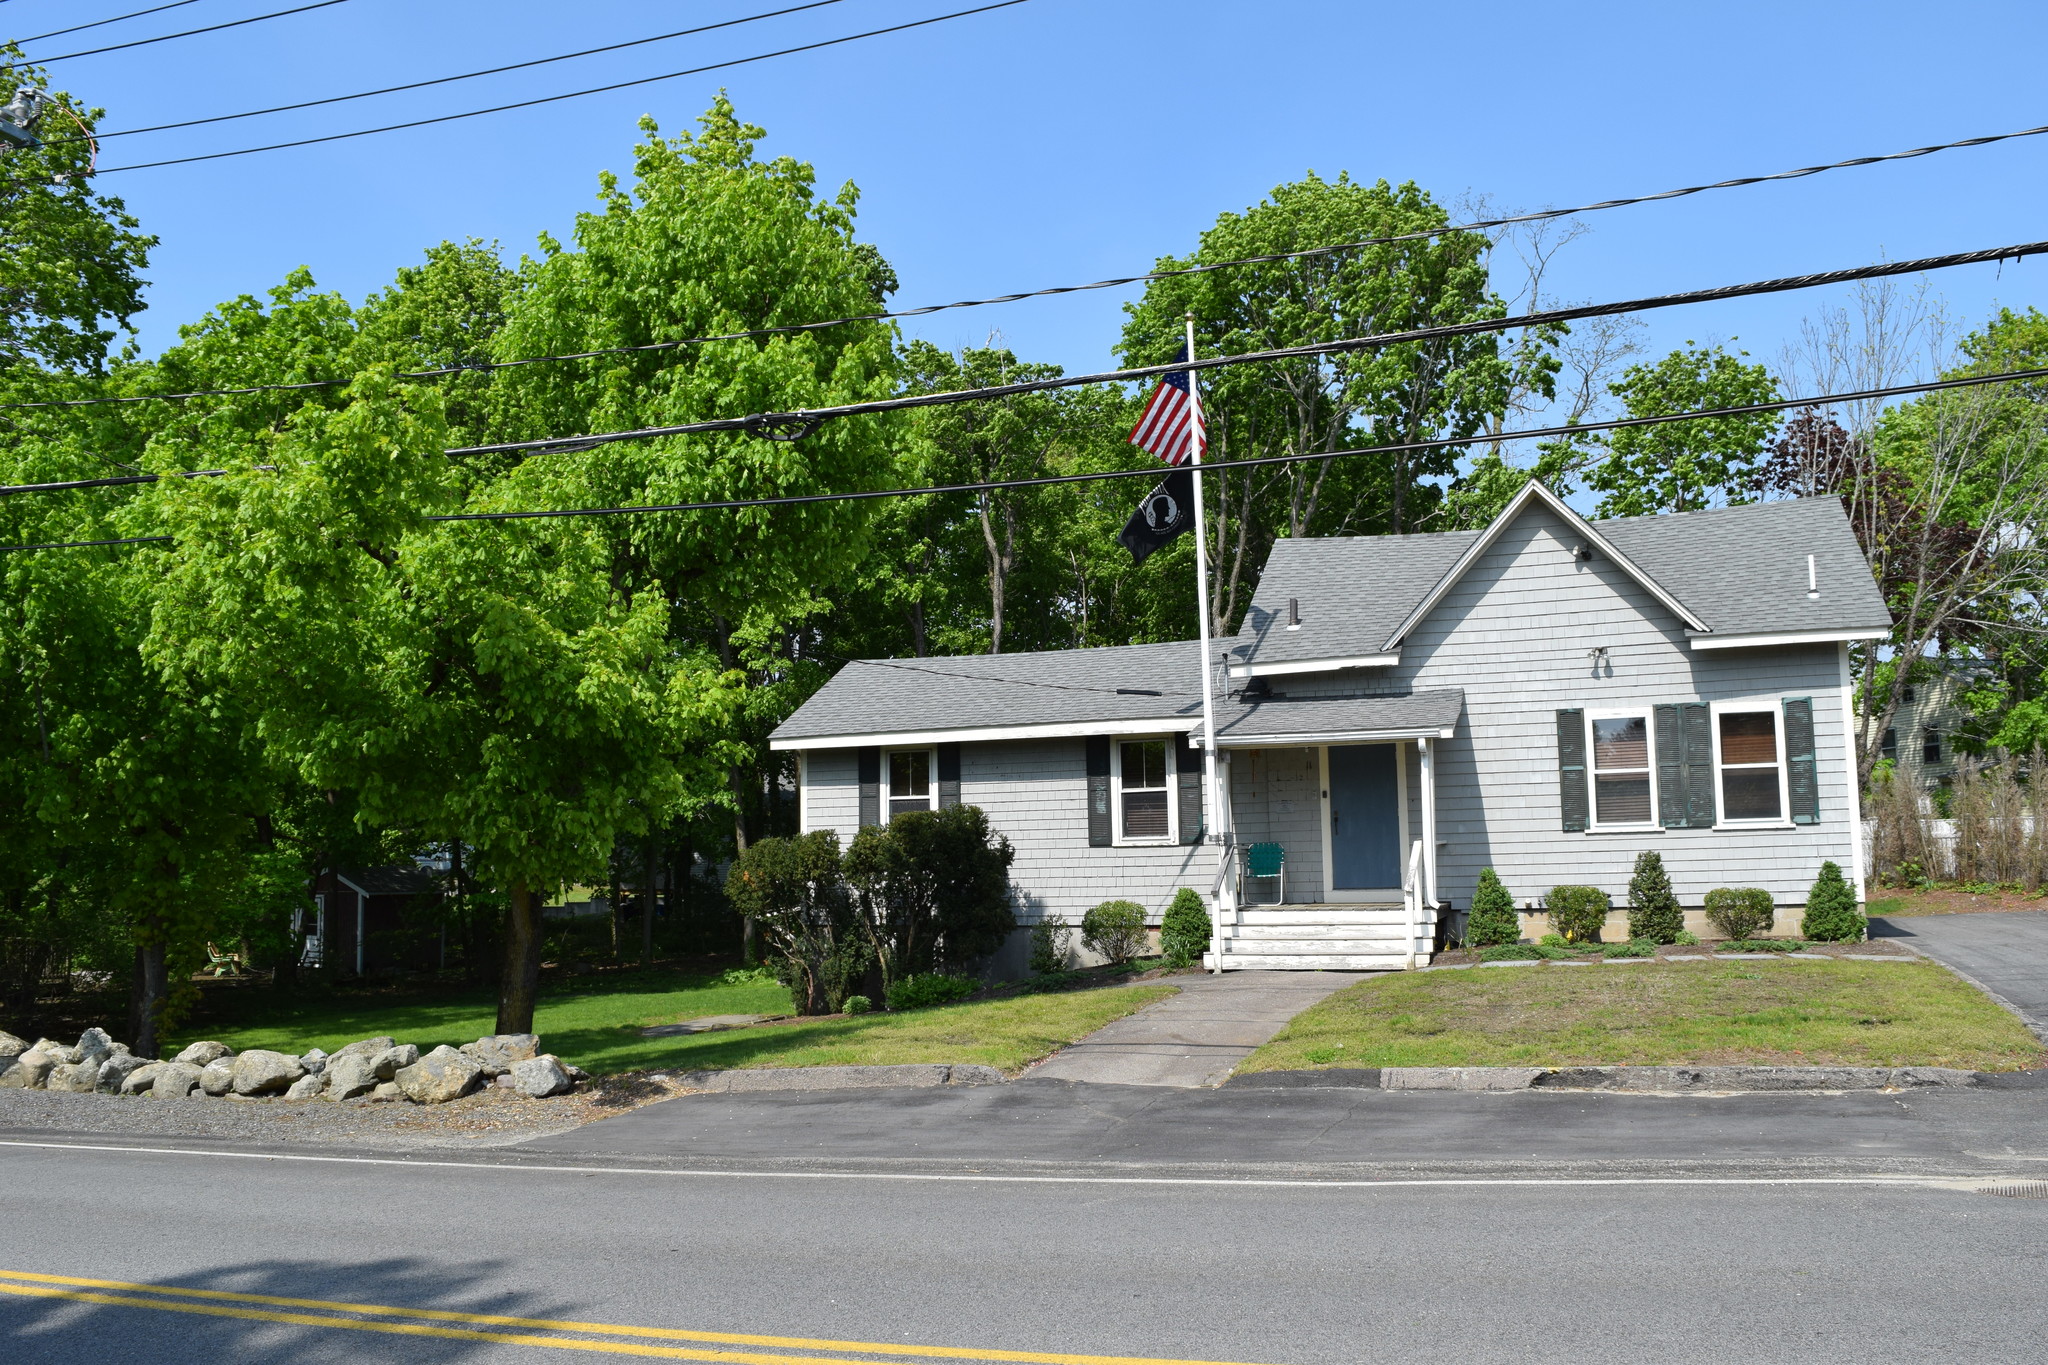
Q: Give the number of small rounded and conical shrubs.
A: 7